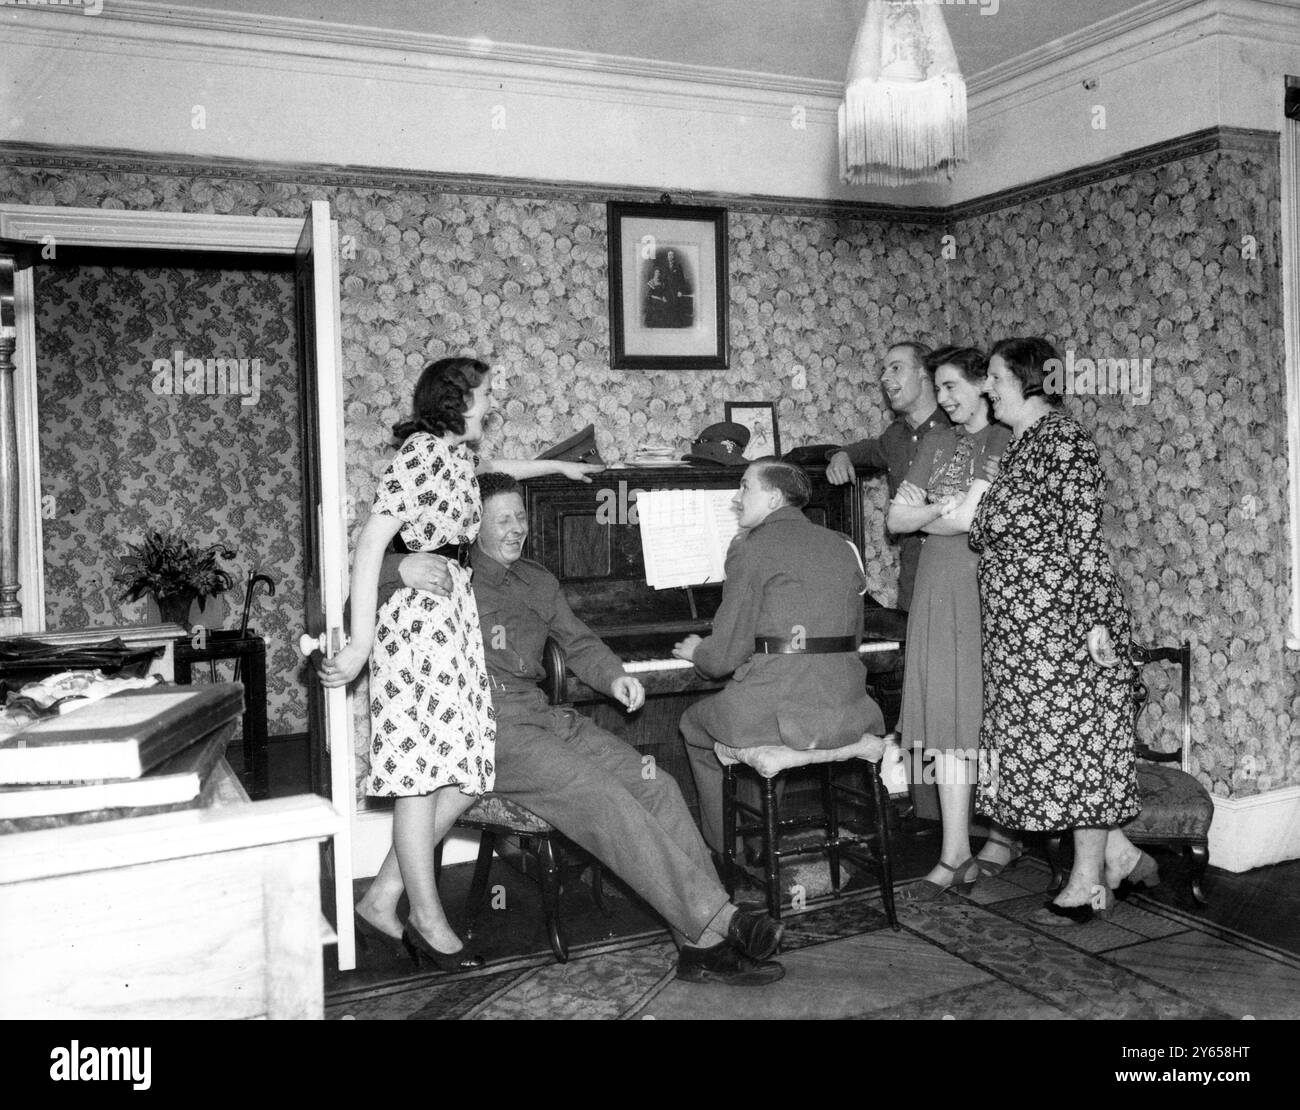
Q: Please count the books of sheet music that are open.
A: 1